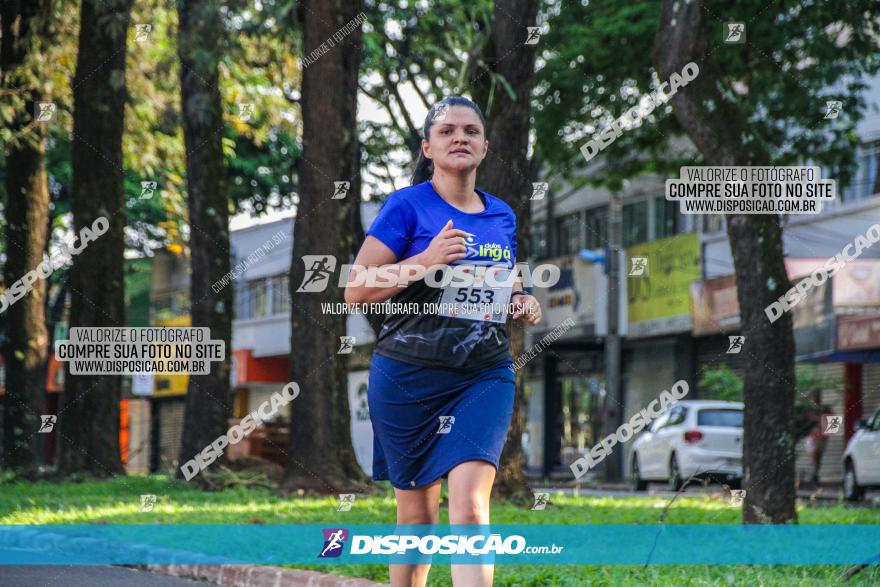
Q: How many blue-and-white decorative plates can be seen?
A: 0